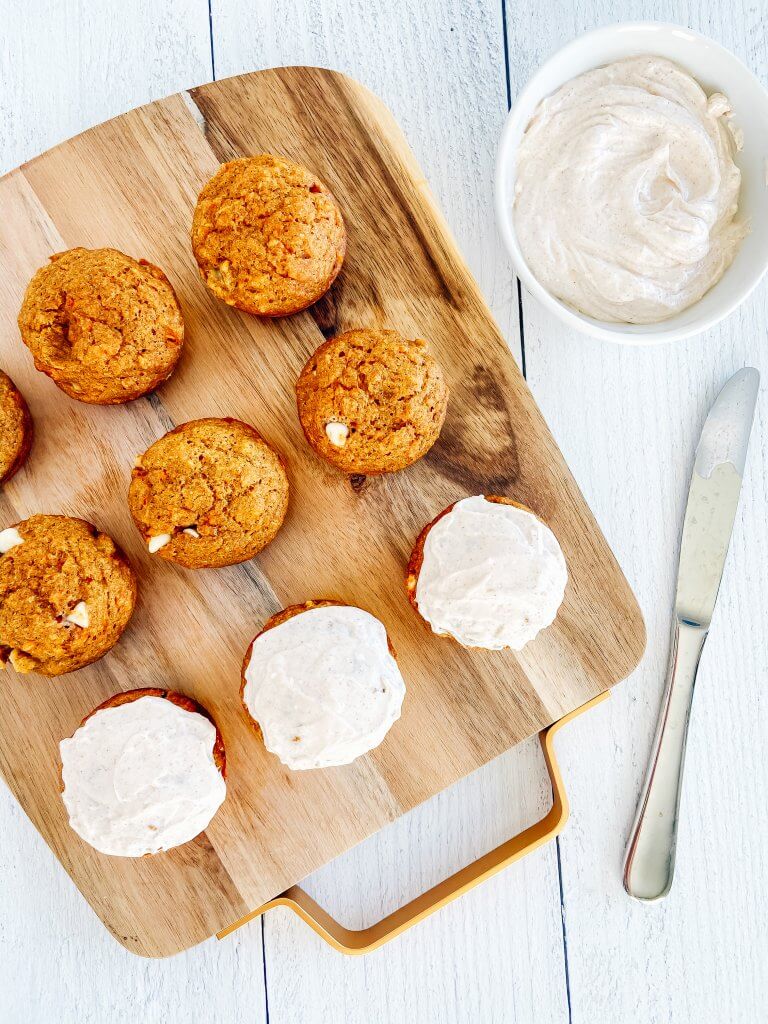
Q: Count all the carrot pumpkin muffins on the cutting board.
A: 9